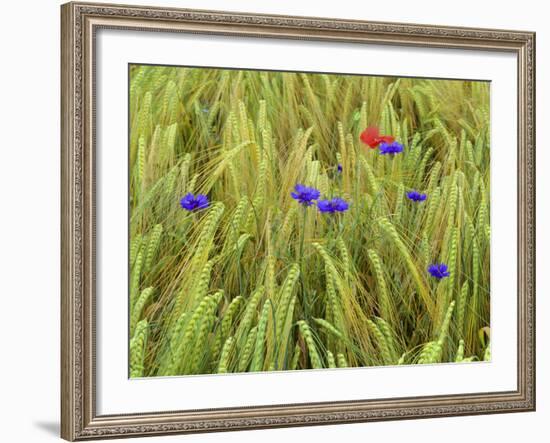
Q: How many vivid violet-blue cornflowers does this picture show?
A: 6